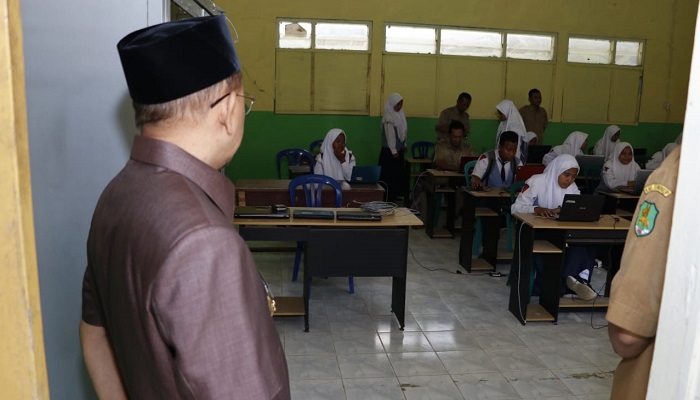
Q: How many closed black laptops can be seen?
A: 3